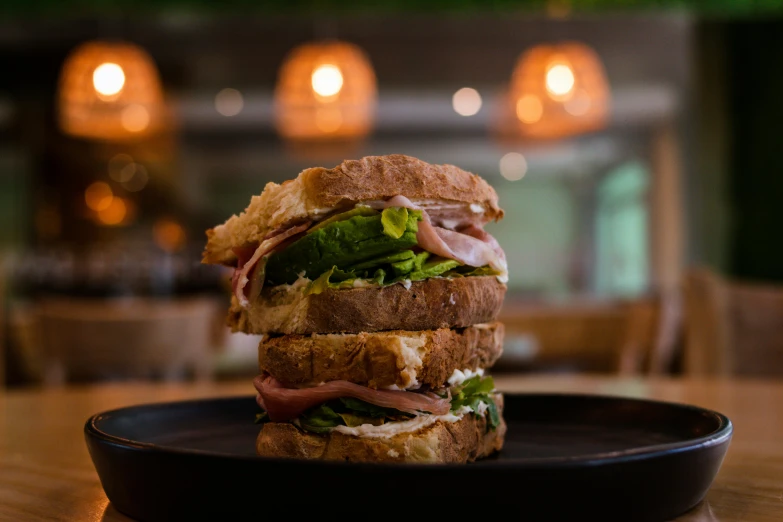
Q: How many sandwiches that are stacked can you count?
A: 2